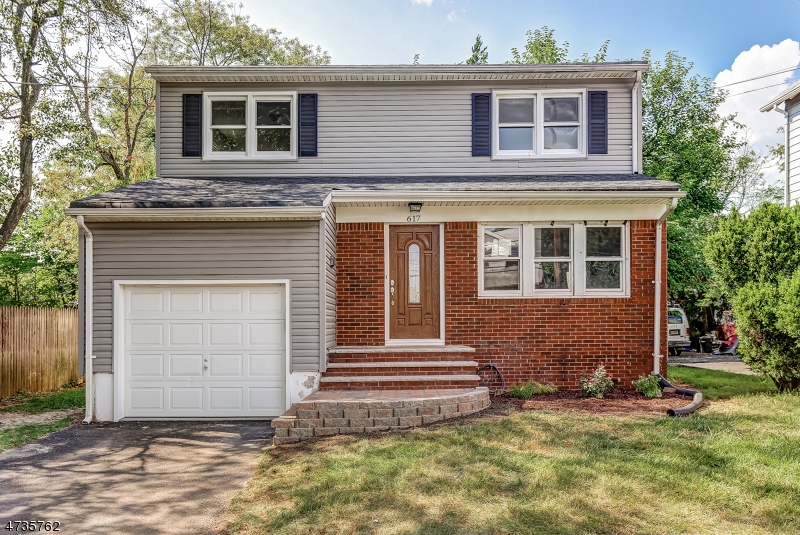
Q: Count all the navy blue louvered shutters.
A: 4